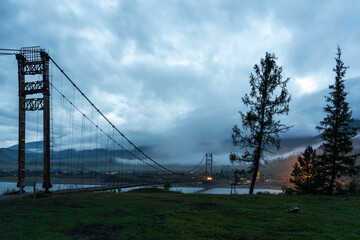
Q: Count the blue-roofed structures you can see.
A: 3